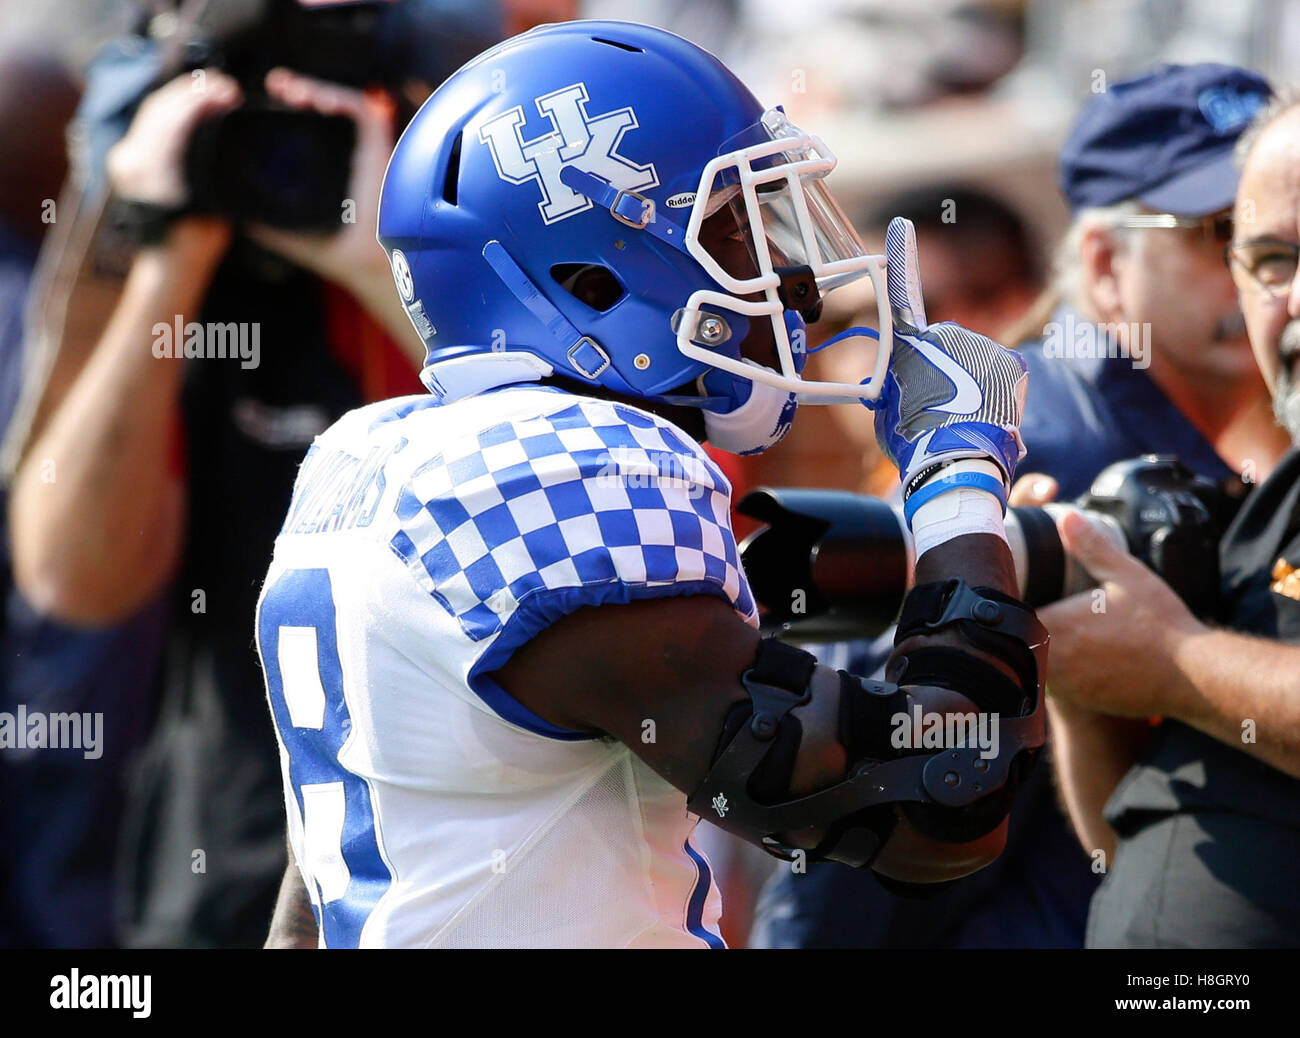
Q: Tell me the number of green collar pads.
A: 0